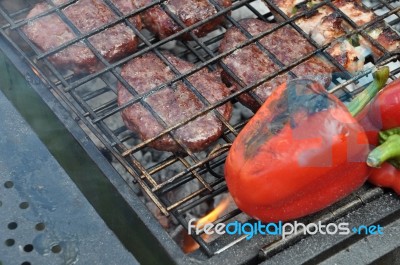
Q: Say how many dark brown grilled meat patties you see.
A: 4